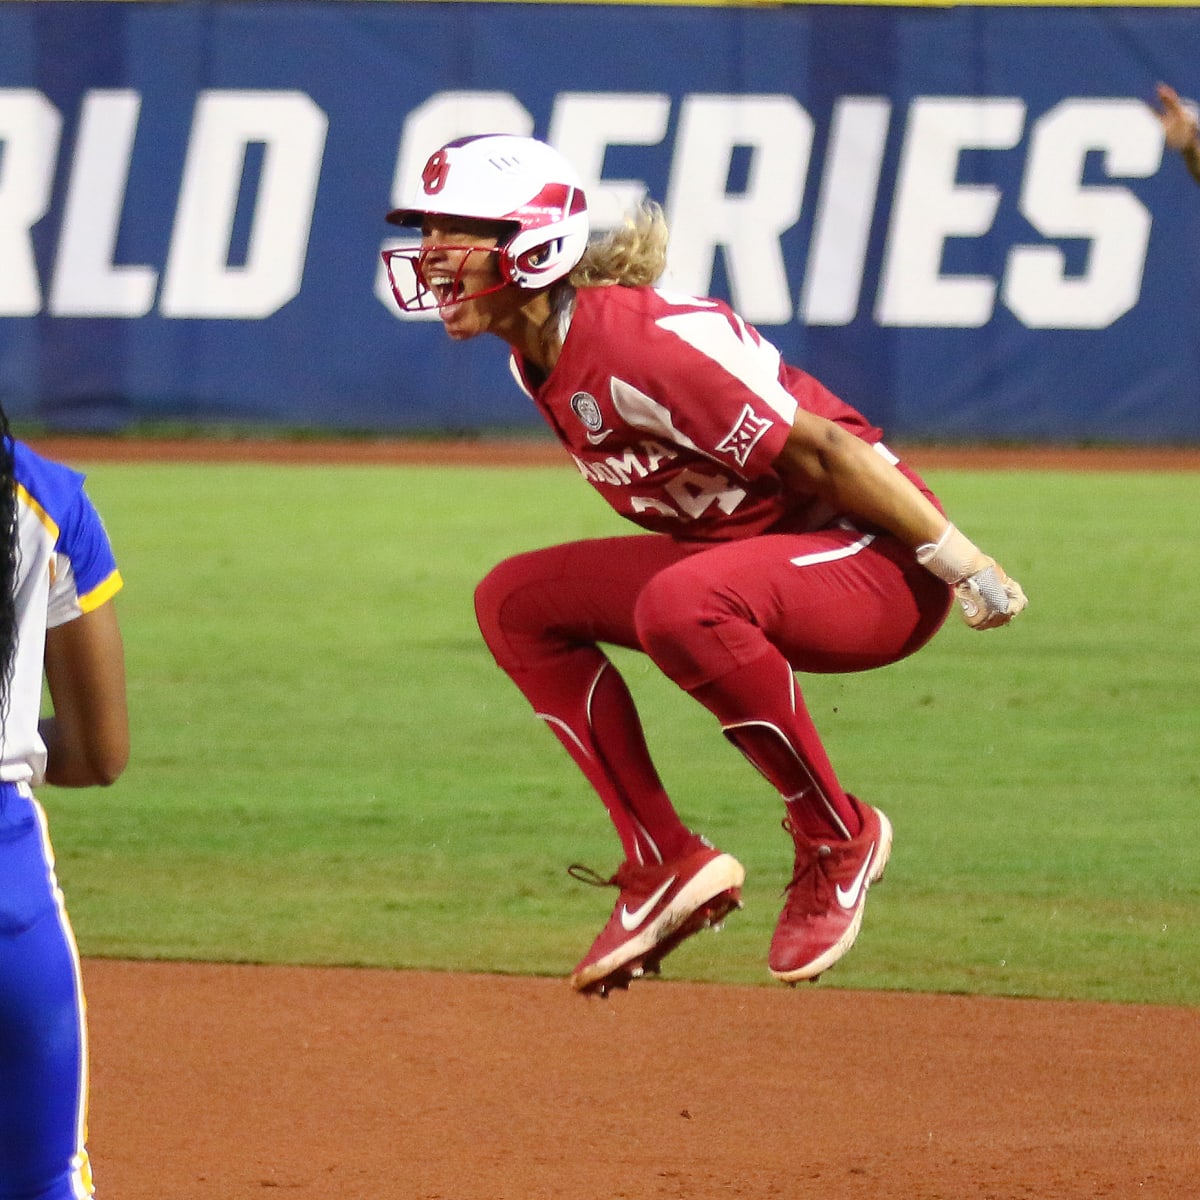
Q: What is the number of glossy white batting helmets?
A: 1